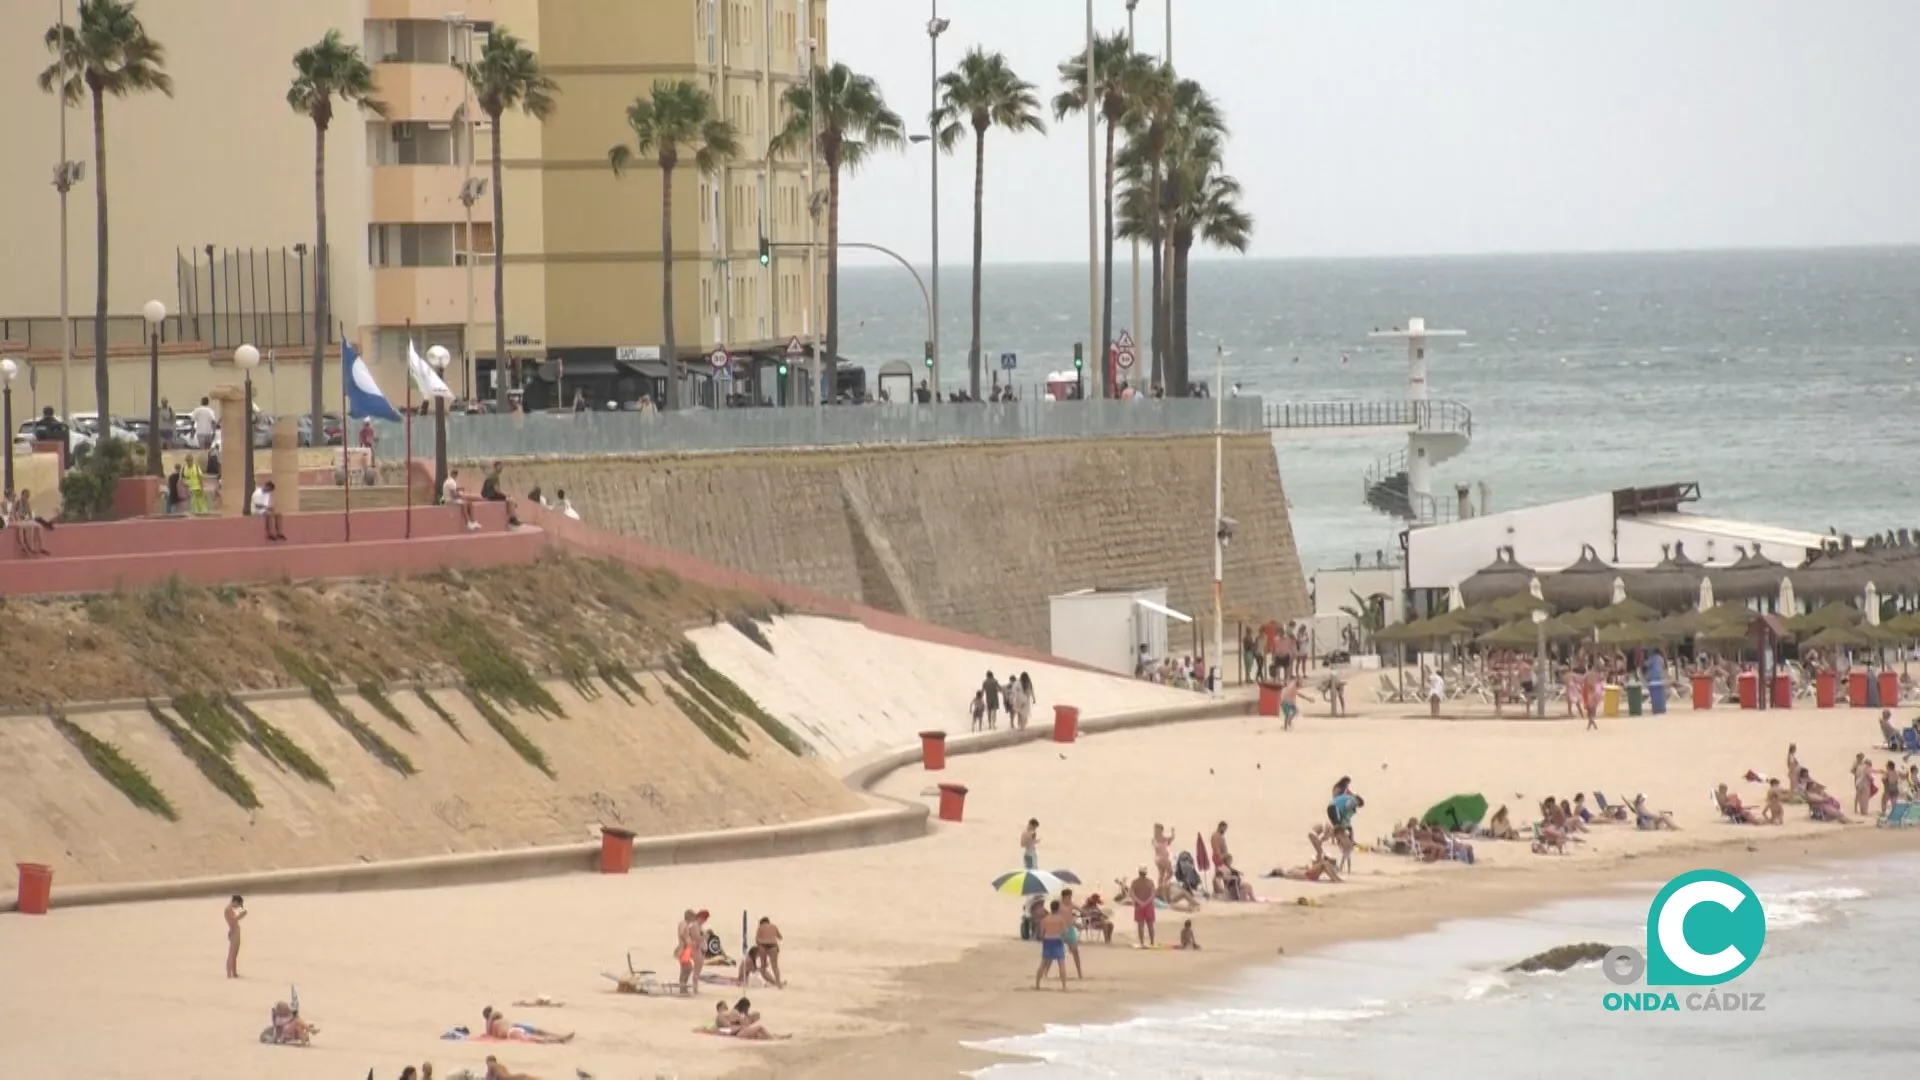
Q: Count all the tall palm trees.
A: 10